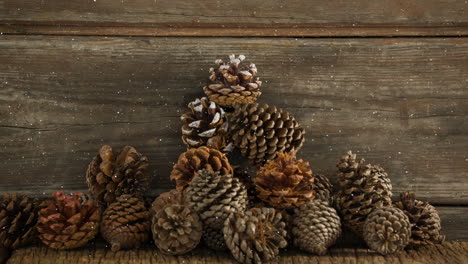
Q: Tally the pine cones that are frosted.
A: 2